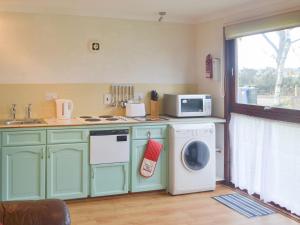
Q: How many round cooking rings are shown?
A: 4